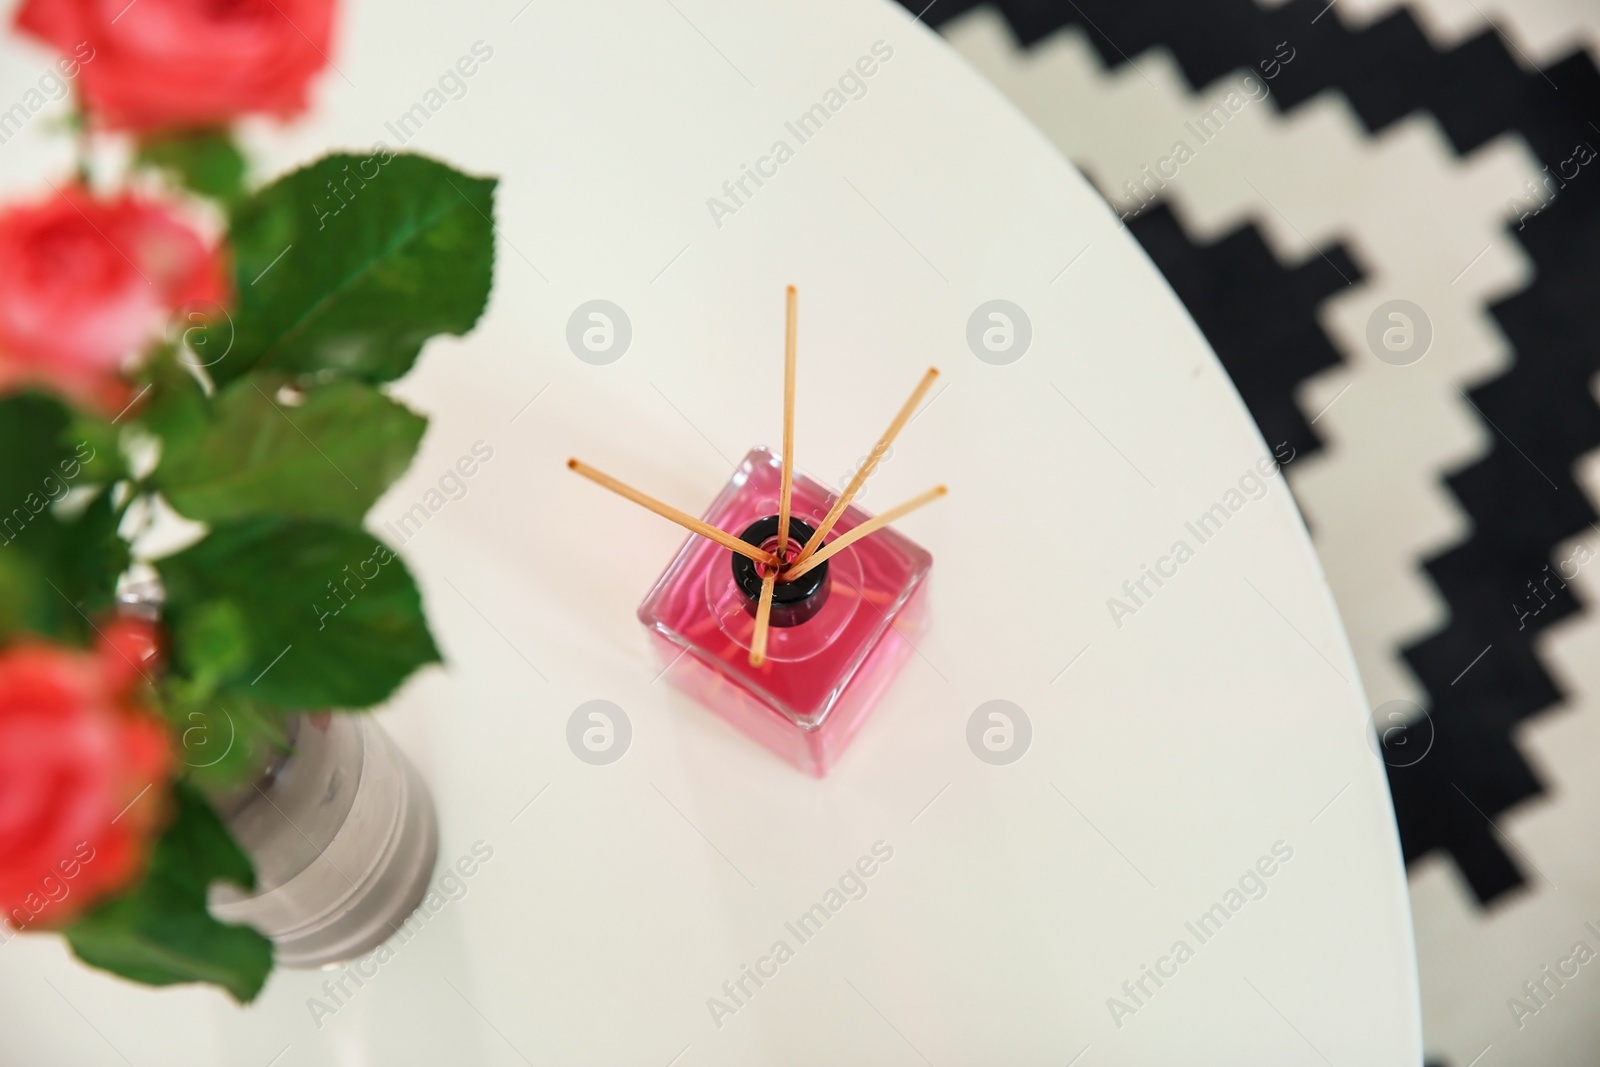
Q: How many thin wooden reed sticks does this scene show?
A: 5